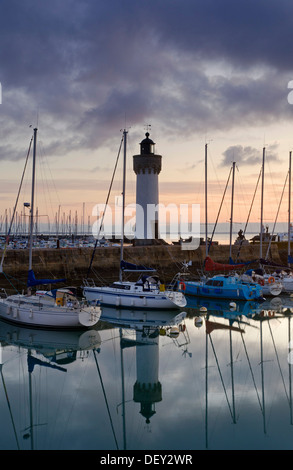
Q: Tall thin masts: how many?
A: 6